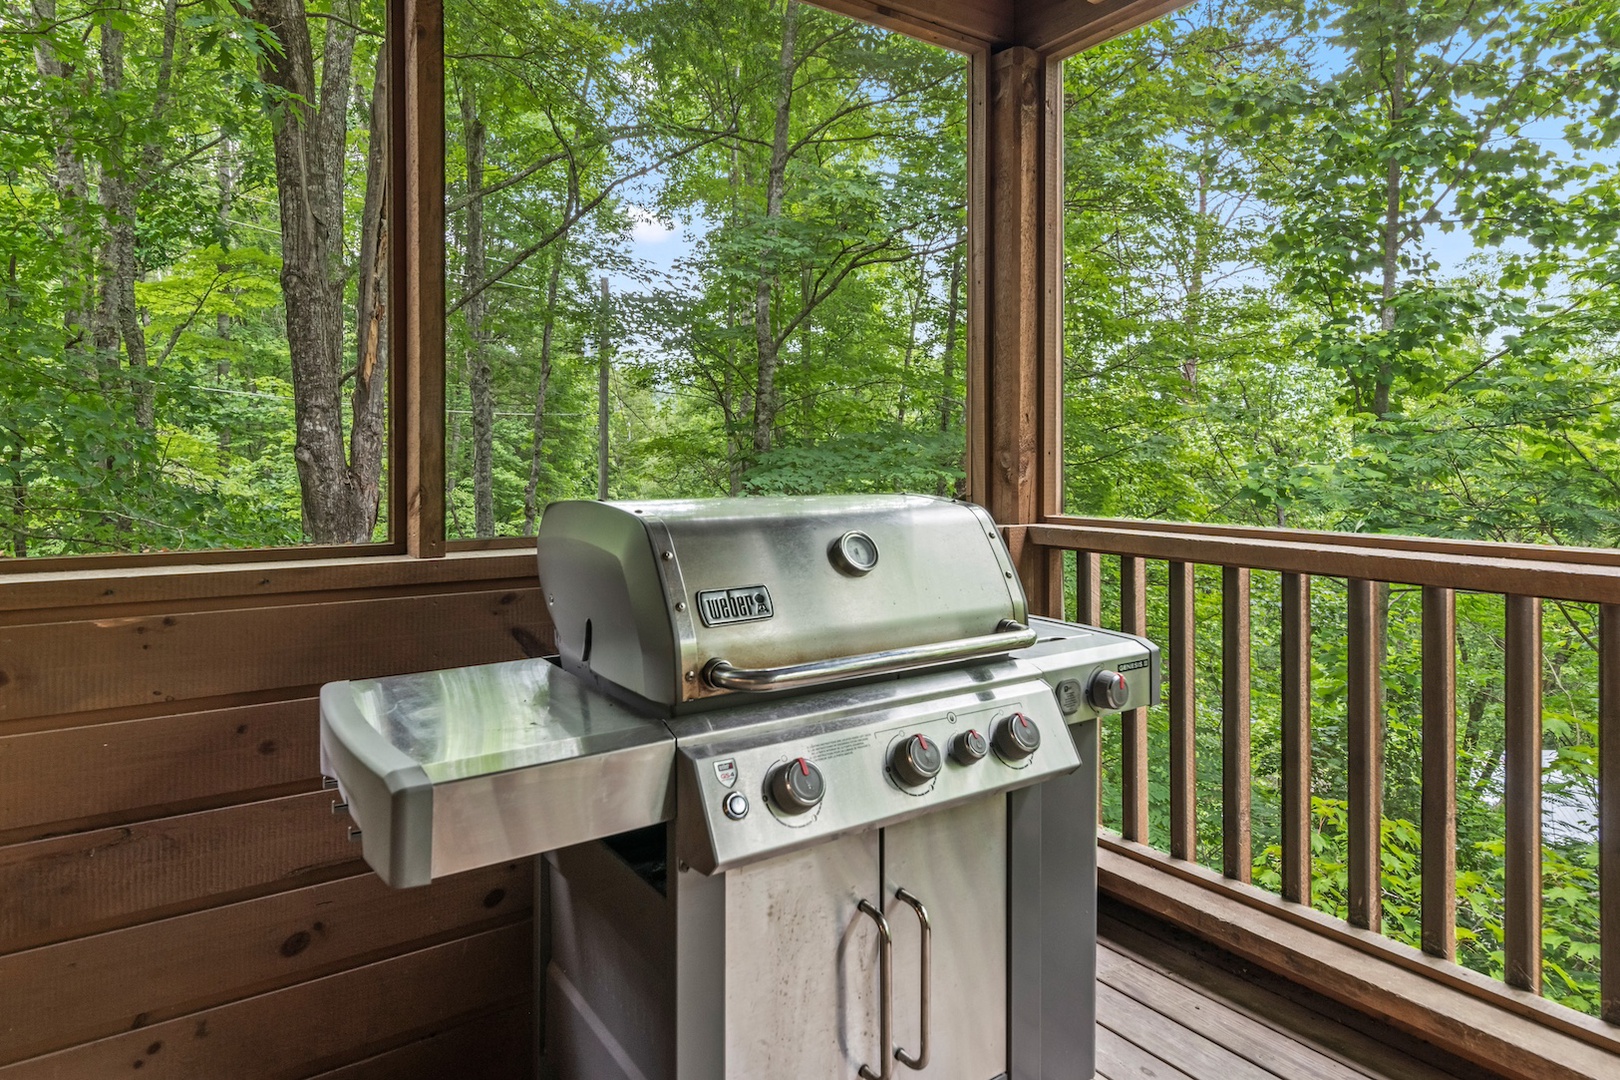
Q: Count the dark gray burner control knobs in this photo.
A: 5